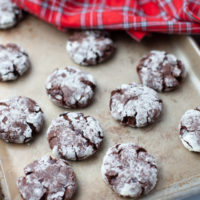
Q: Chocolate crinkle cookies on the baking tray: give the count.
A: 11